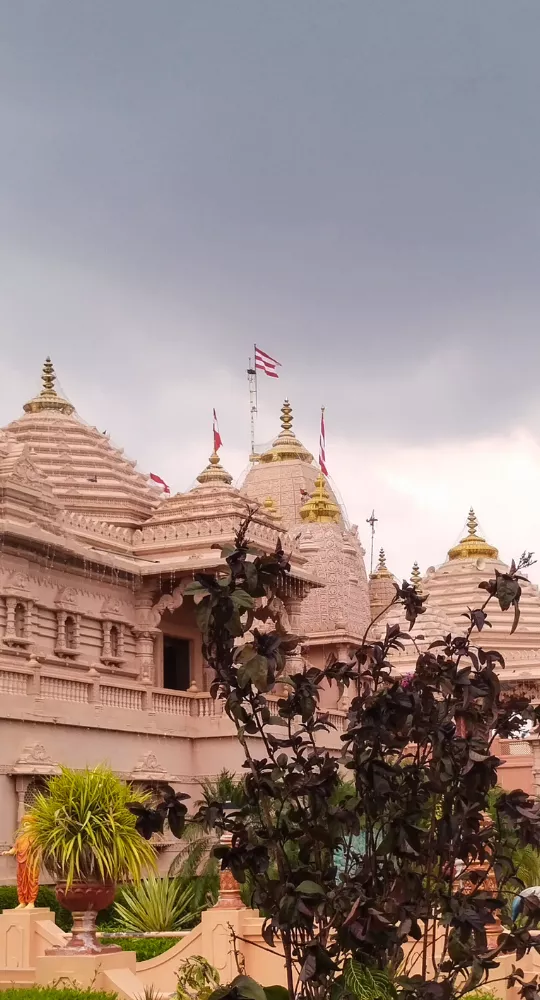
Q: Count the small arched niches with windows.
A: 3